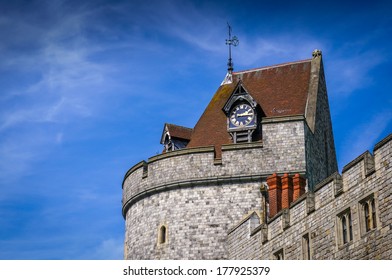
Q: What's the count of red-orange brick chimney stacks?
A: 3